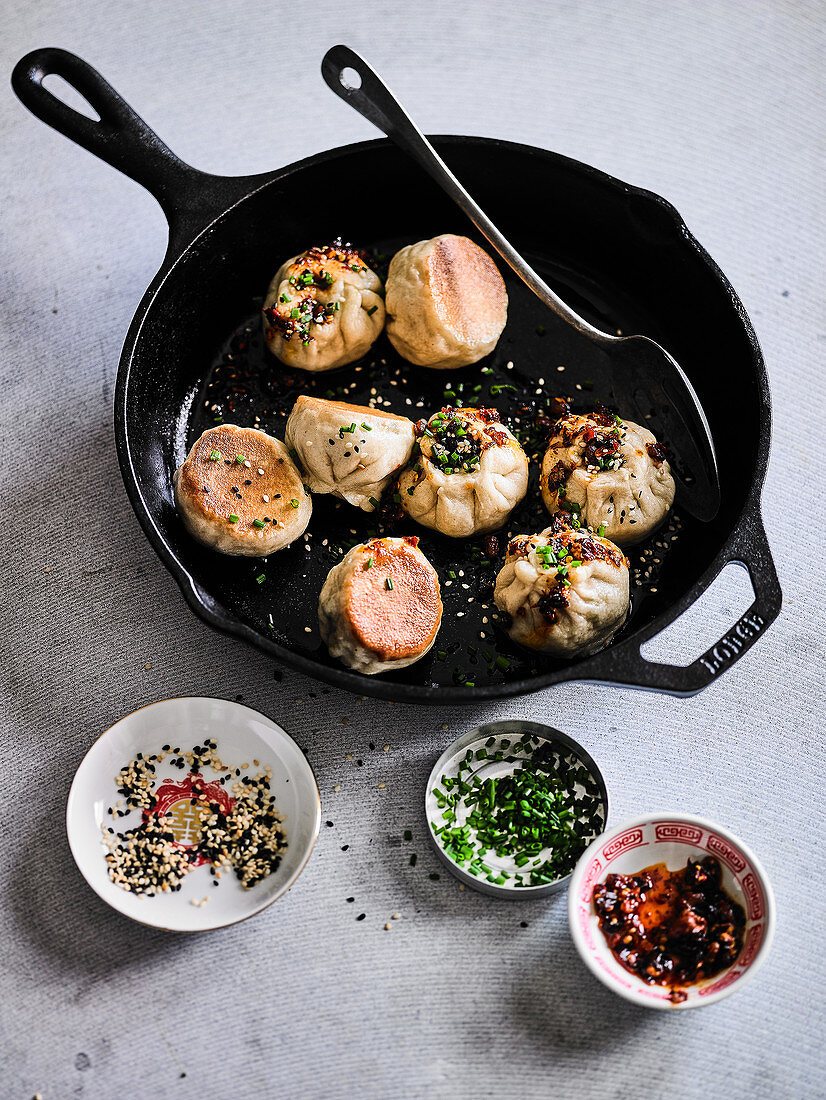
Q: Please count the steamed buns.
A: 8